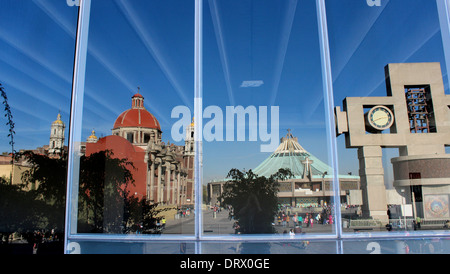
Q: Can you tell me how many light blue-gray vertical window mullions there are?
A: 4